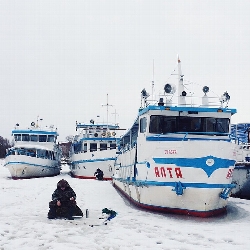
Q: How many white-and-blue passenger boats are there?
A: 3